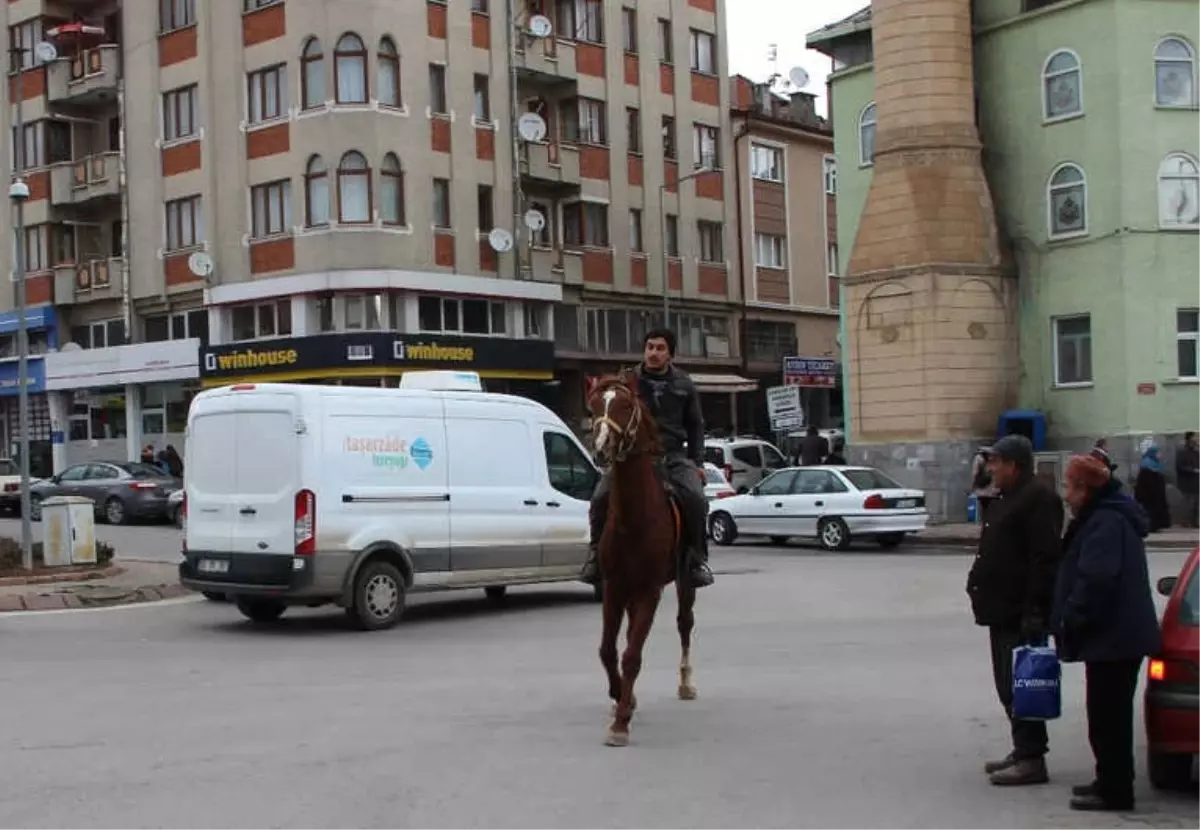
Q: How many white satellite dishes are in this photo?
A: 7